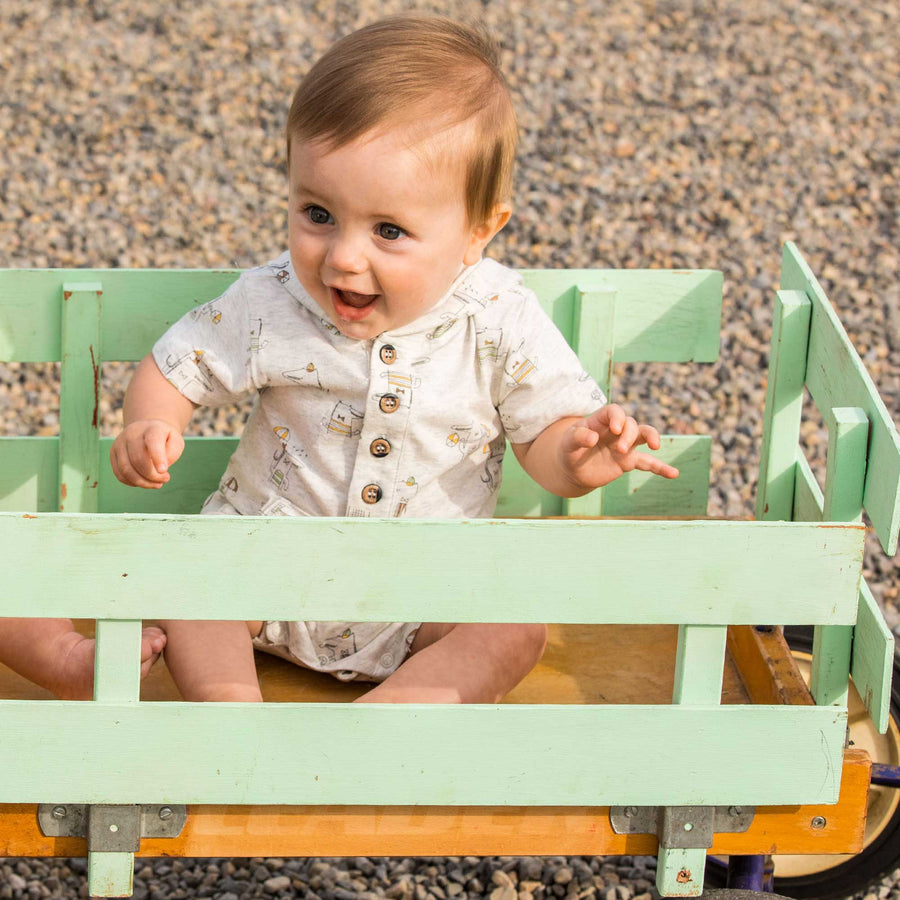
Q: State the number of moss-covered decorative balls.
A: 0